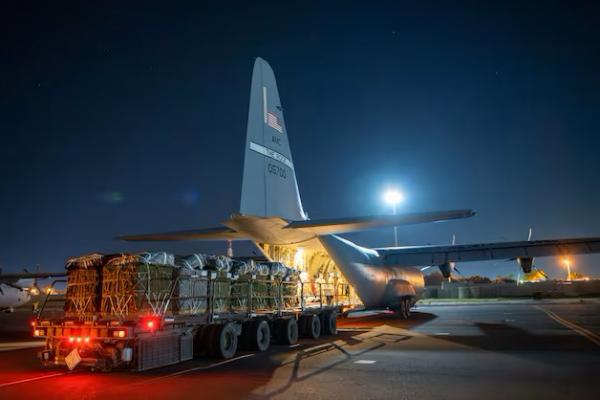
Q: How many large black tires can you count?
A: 5